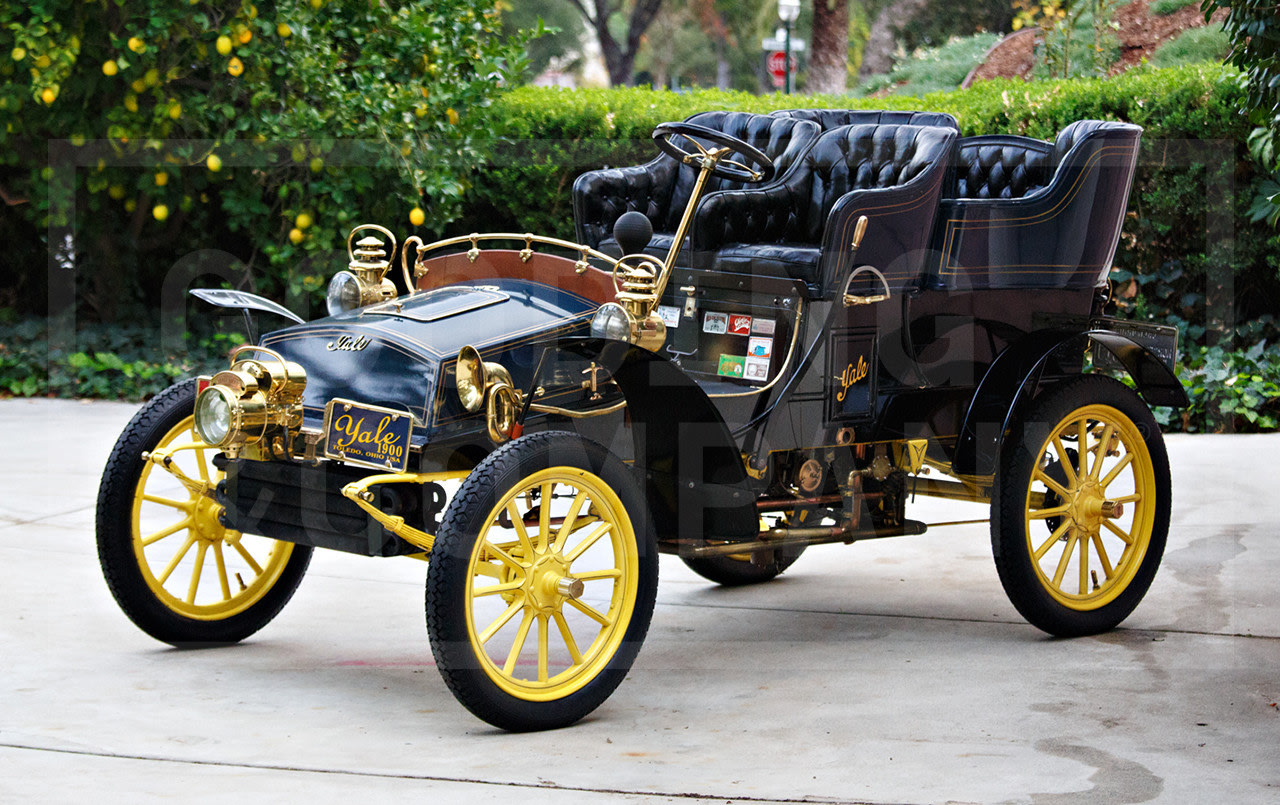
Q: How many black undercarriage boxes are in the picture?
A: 1